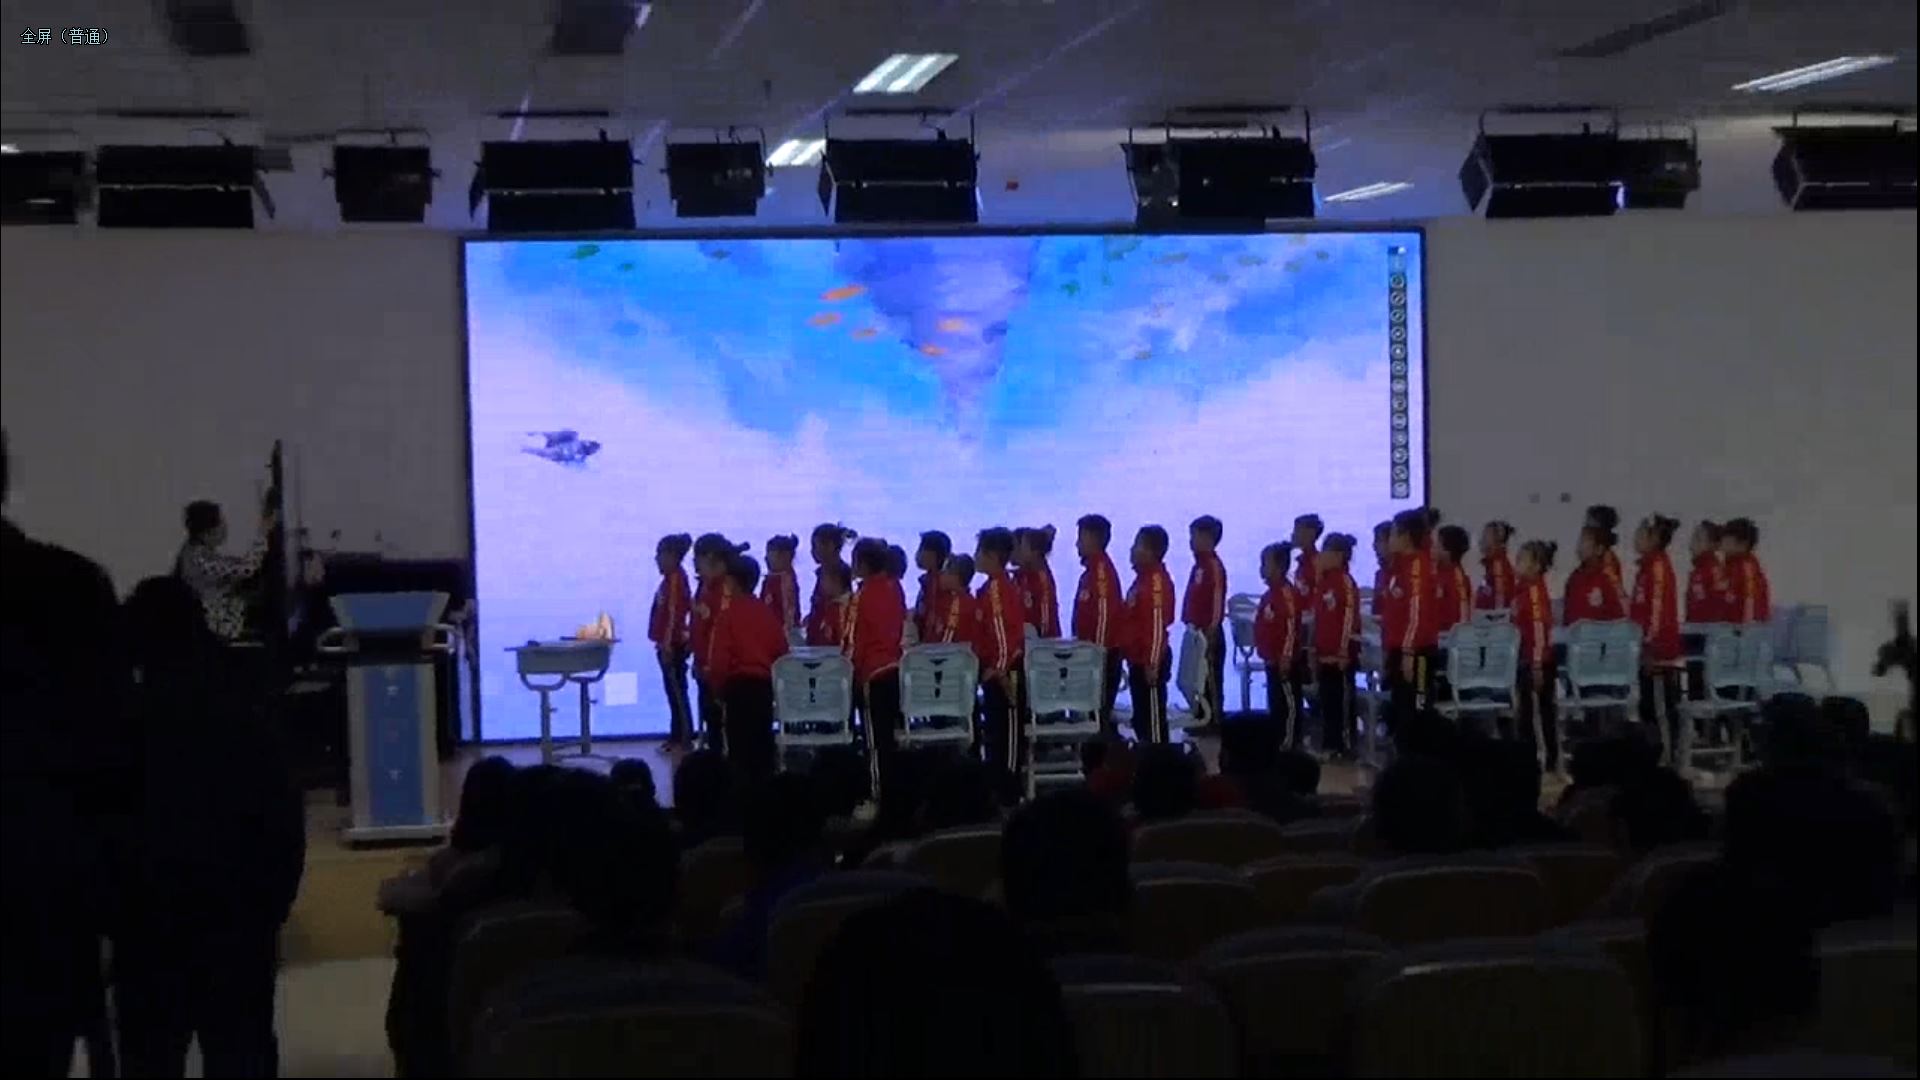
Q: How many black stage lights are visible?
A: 11